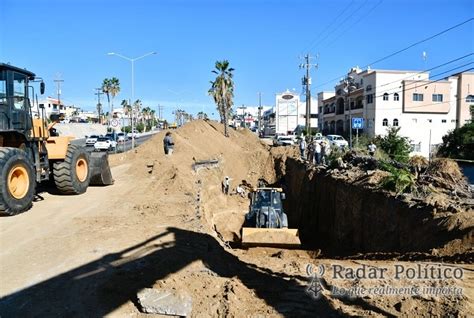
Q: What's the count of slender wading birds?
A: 0